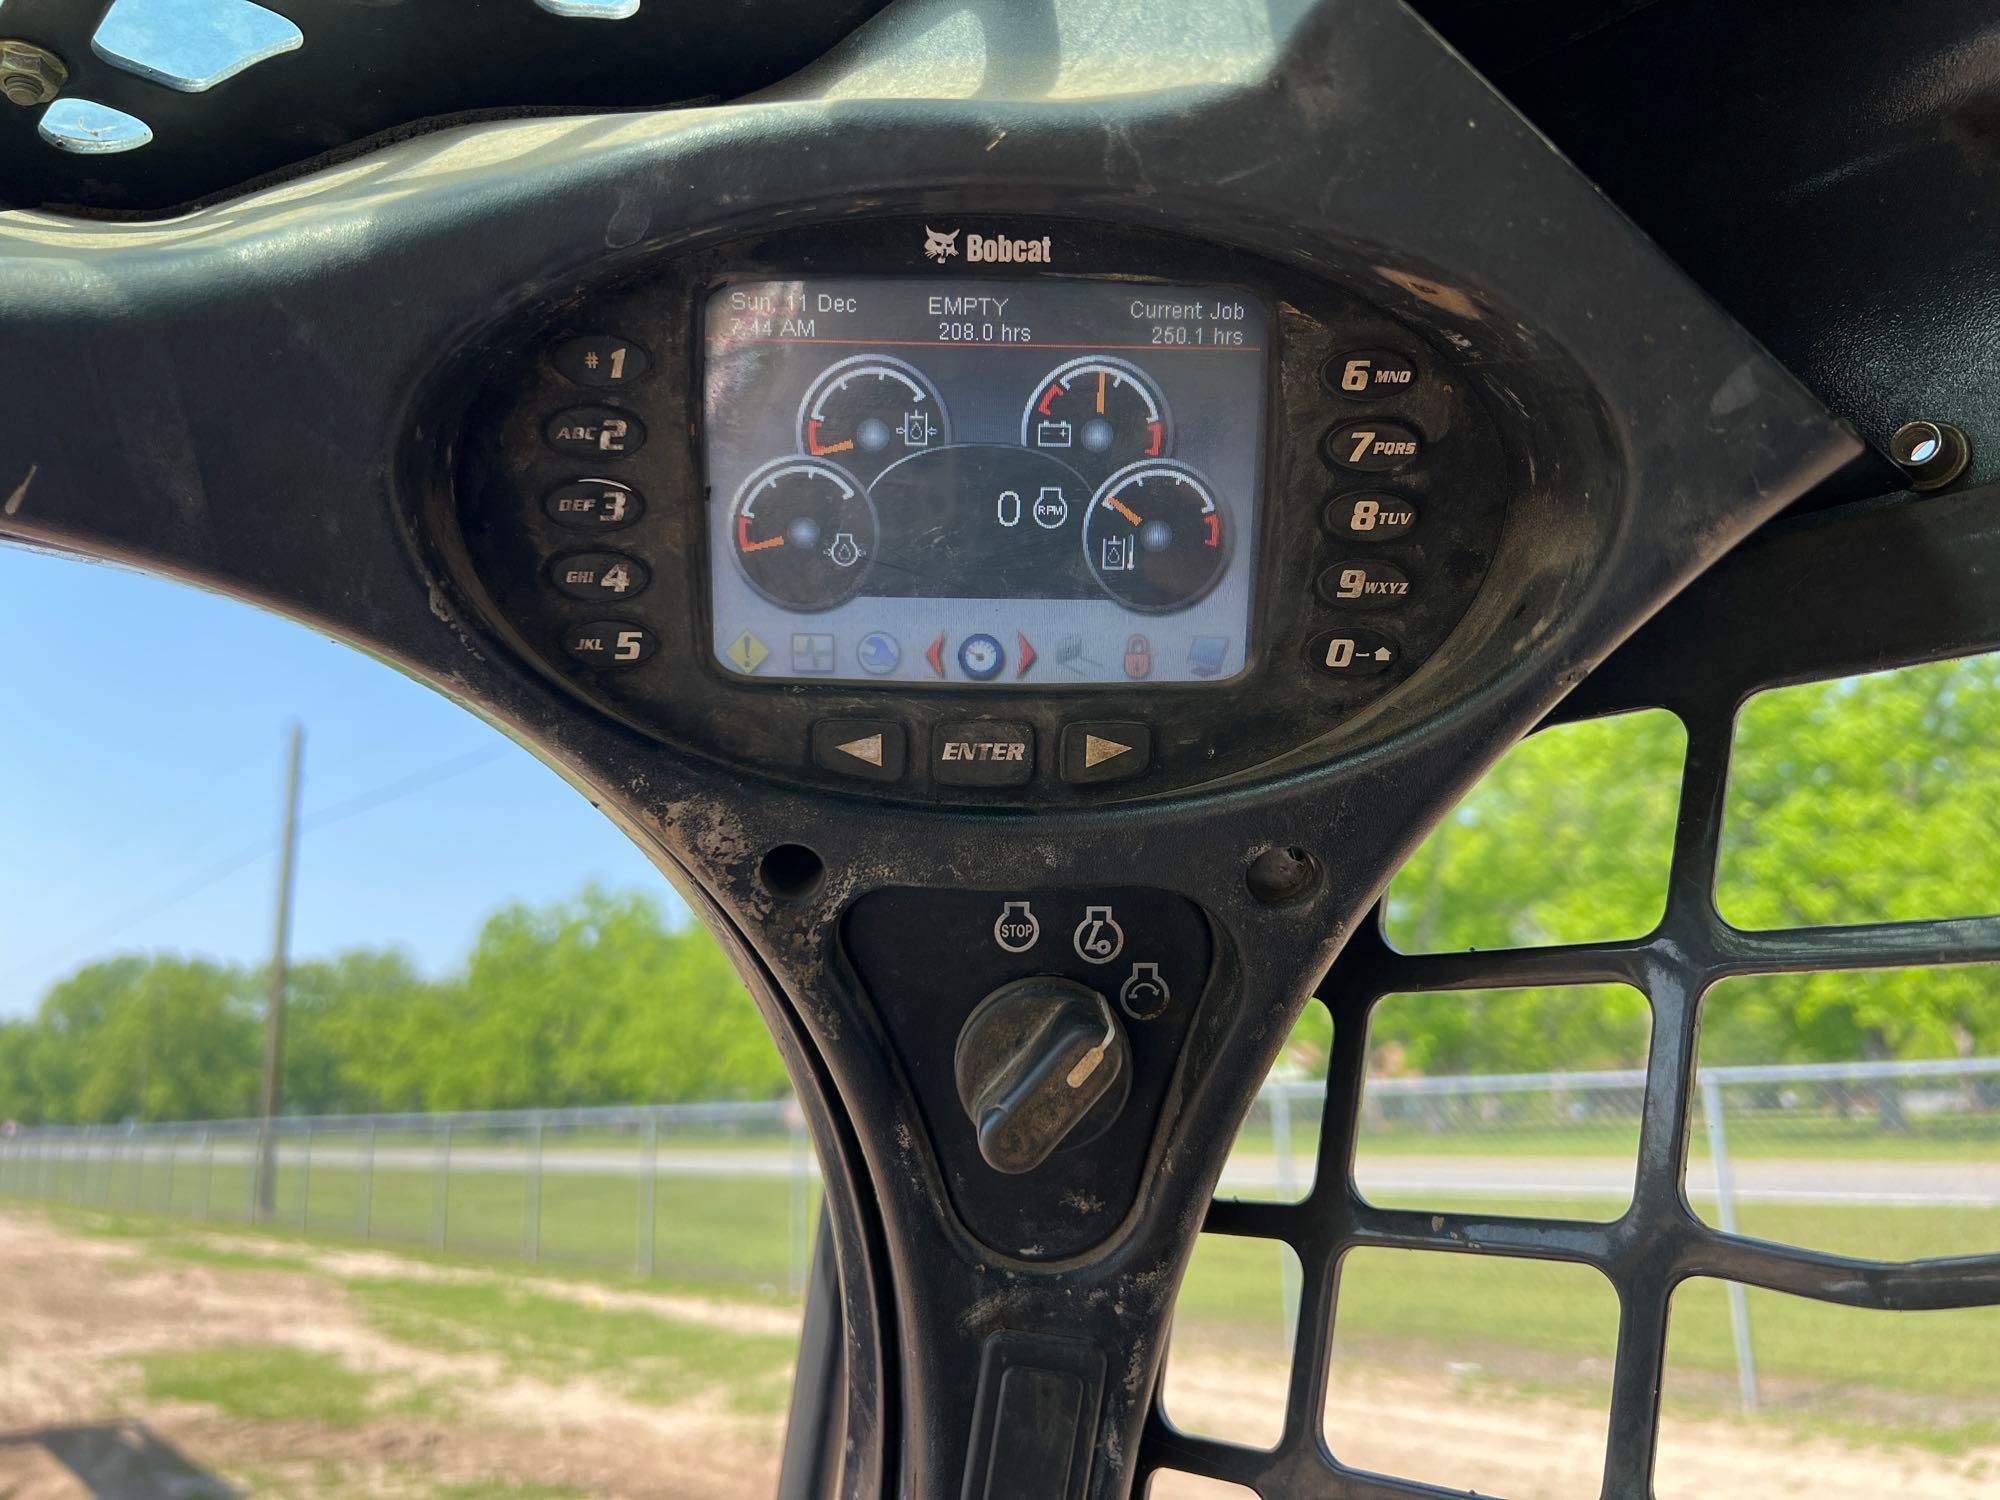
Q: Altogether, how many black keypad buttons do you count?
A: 13